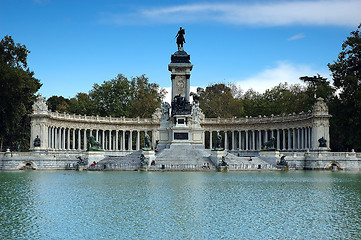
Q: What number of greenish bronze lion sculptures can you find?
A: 4